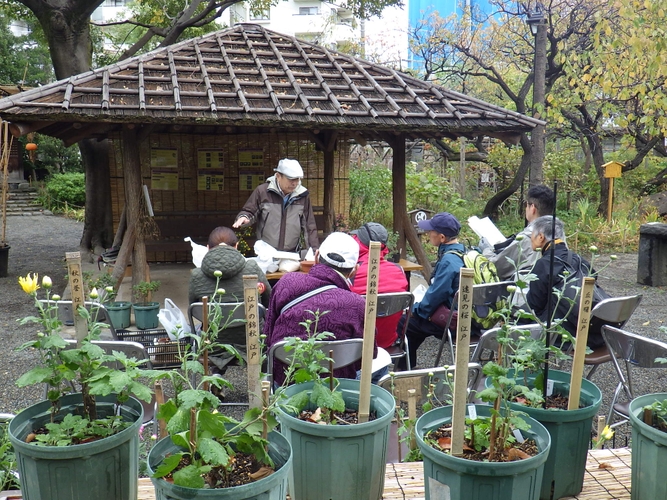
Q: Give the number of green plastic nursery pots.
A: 8